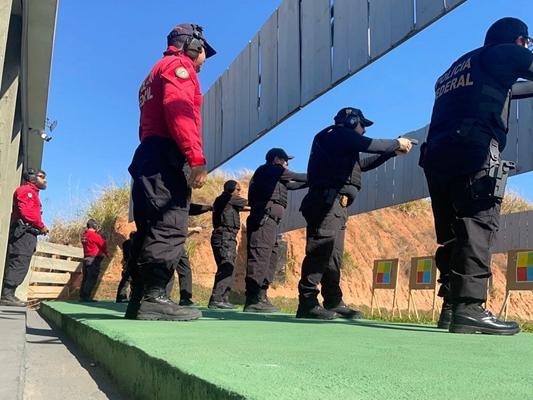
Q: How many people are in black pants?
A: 9